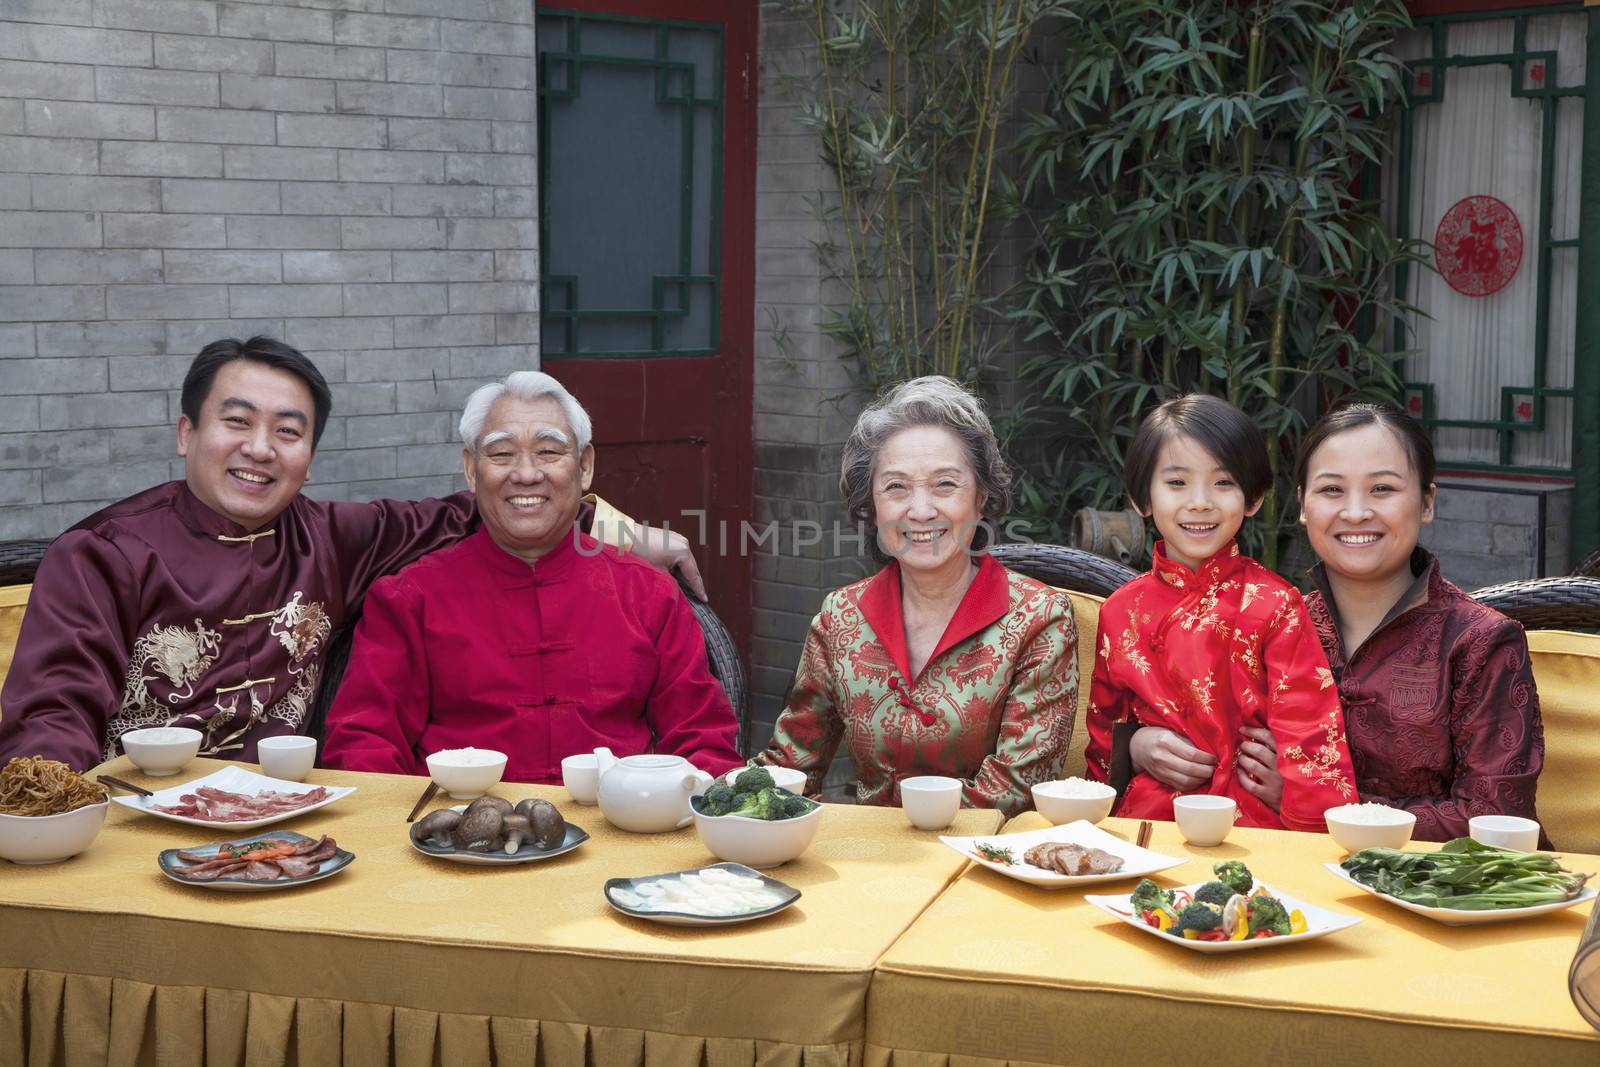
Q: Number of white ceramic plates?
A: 4